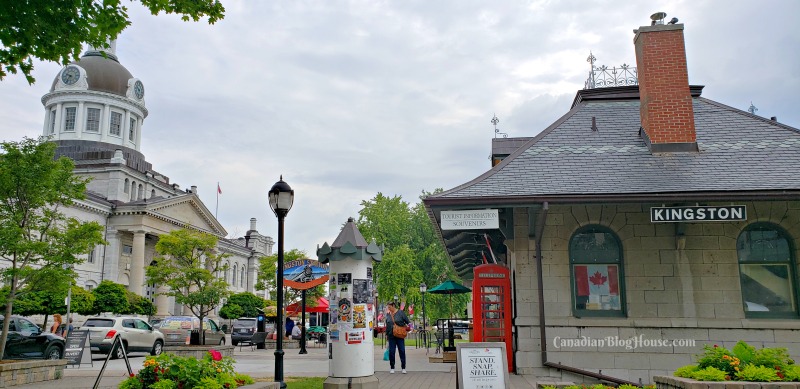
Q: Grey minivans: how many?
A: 1